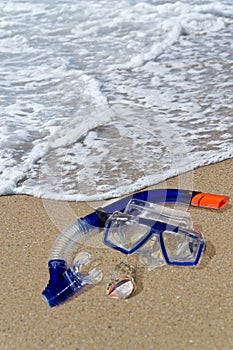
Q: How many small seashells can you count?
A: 1